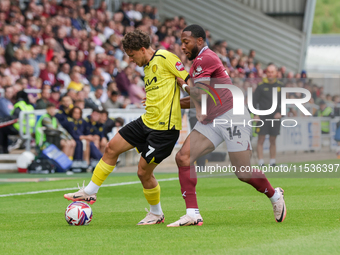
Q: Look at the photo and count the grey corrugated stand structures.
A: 1